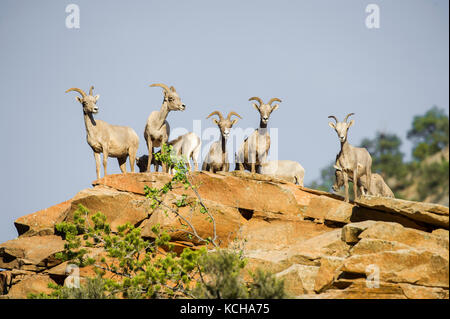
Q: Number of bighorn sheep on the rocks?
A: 8